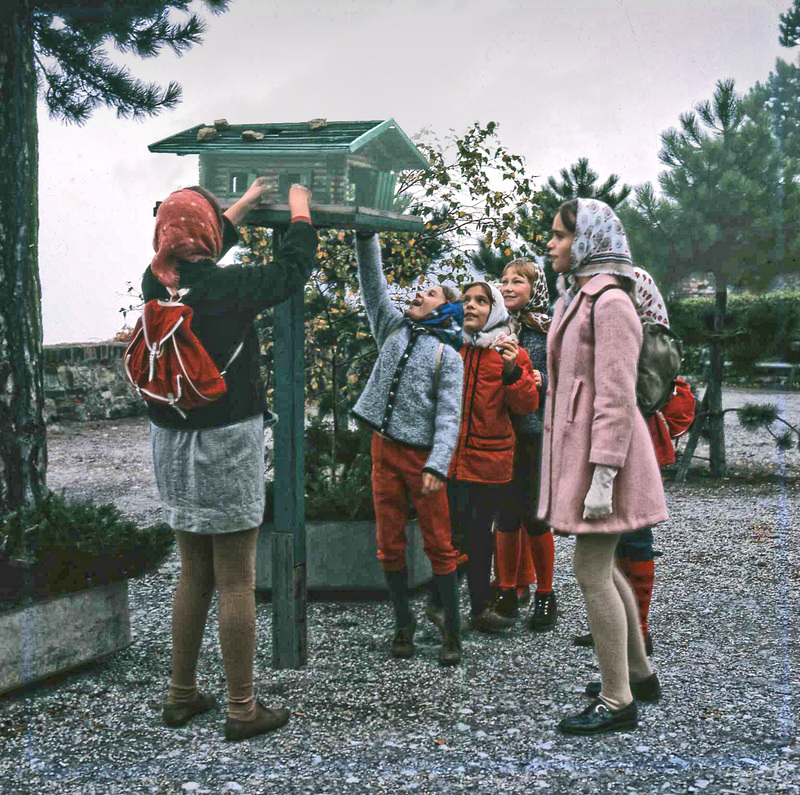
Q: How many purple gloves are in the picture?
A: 0